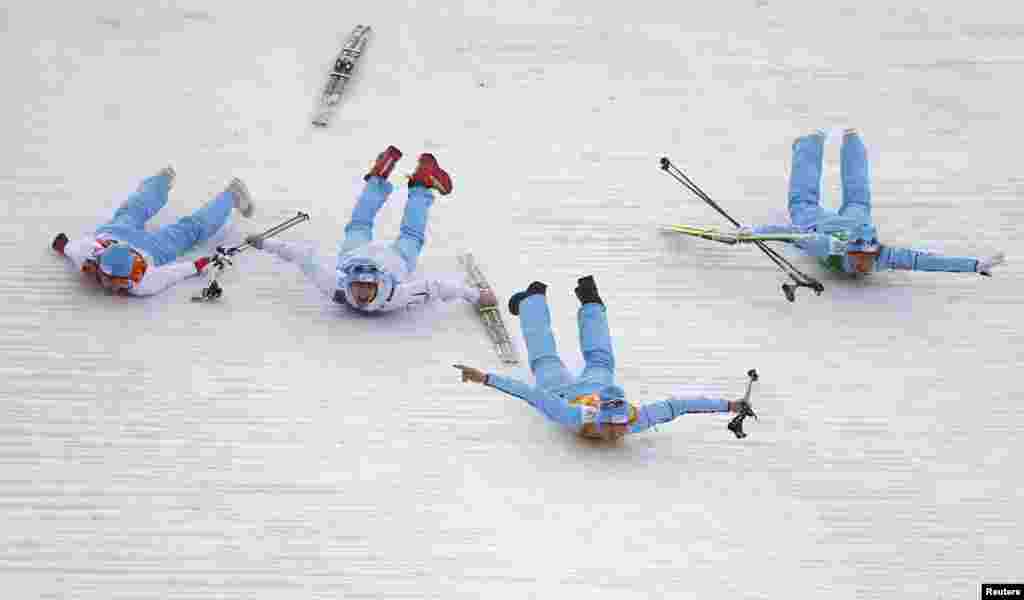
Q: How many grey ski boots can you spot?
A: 2